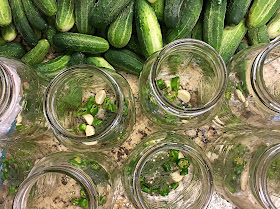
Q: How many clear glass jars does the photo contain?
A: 7